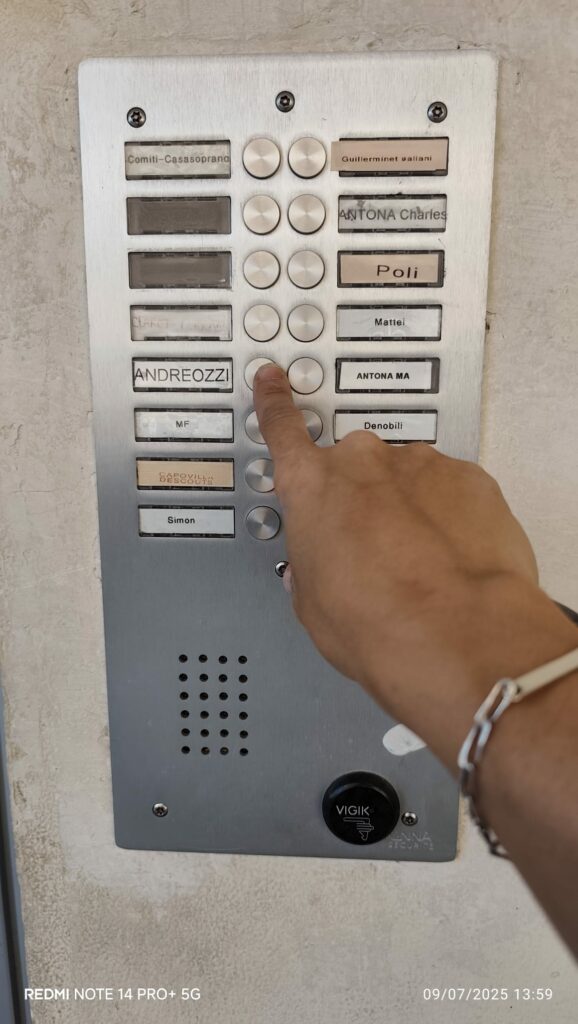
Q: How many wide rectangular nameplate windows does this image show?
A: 14